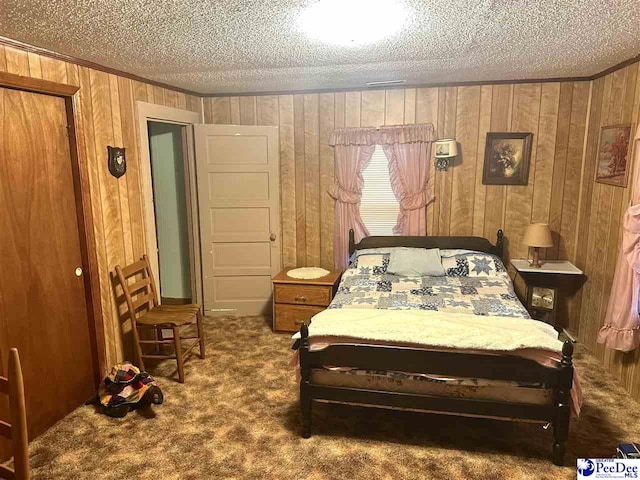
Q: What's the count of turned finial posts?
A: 4